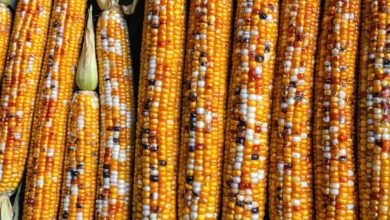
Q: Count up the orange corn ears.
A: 11